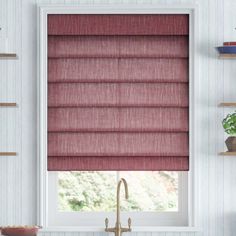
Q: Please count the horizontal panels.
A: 7